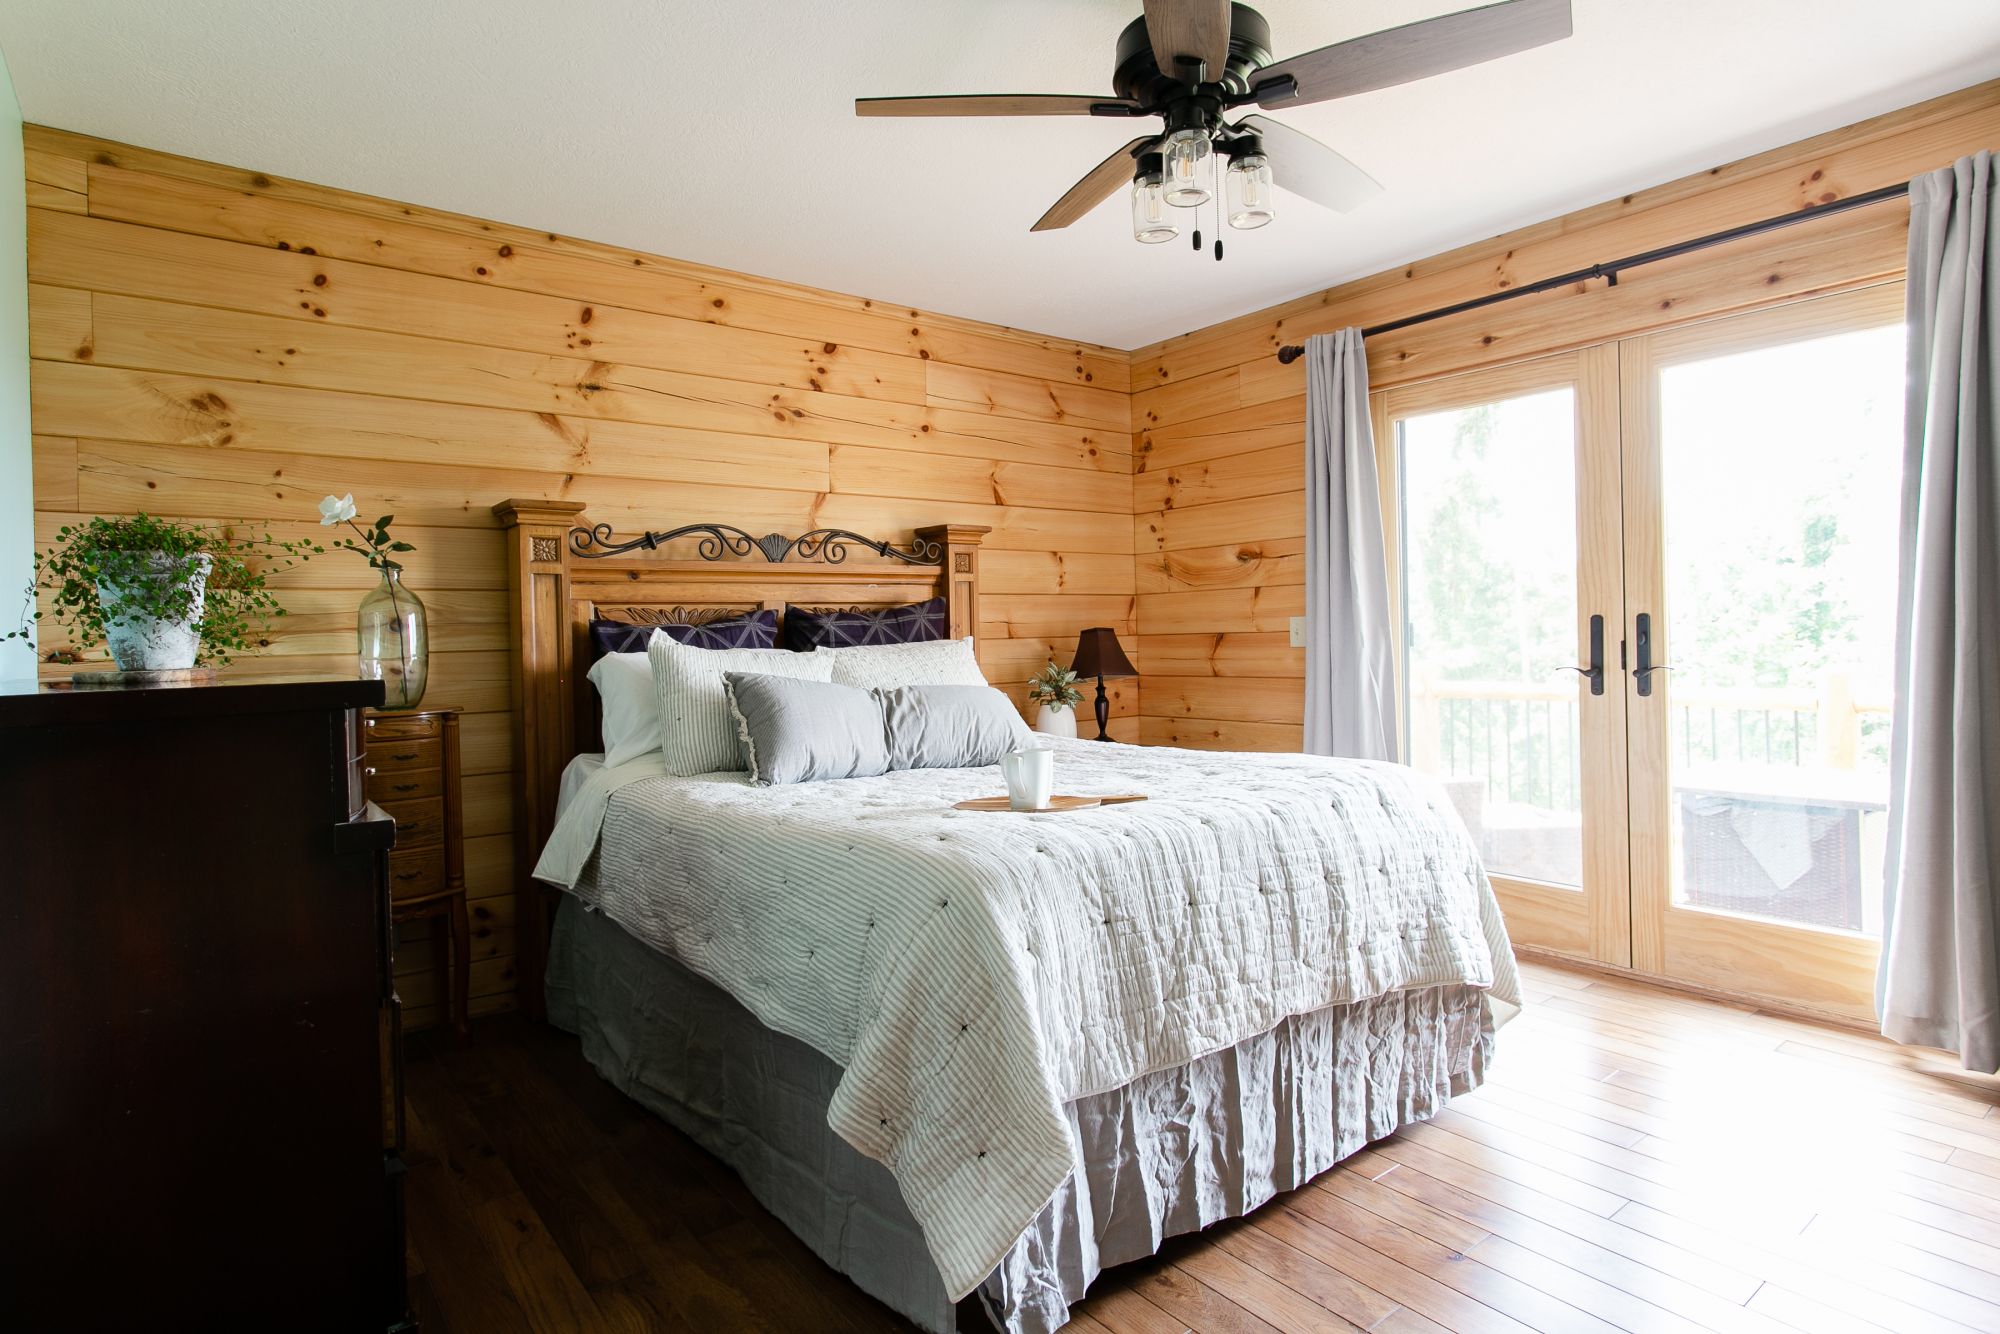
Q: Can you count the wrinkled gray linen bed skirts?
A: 1